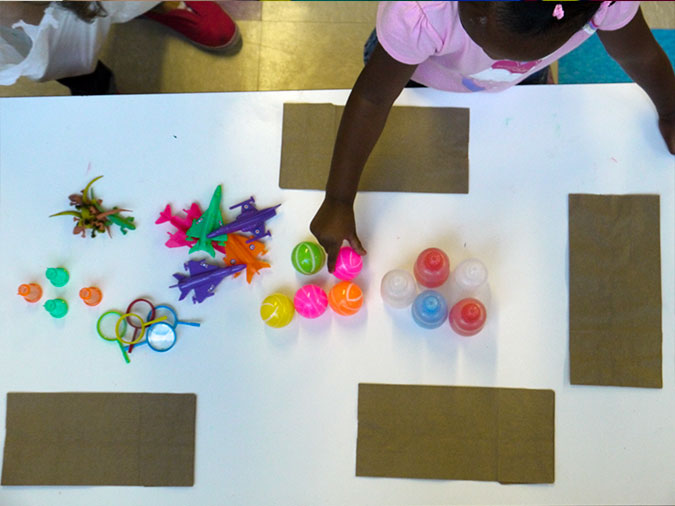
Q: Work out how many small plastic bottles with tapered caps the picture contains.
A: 5